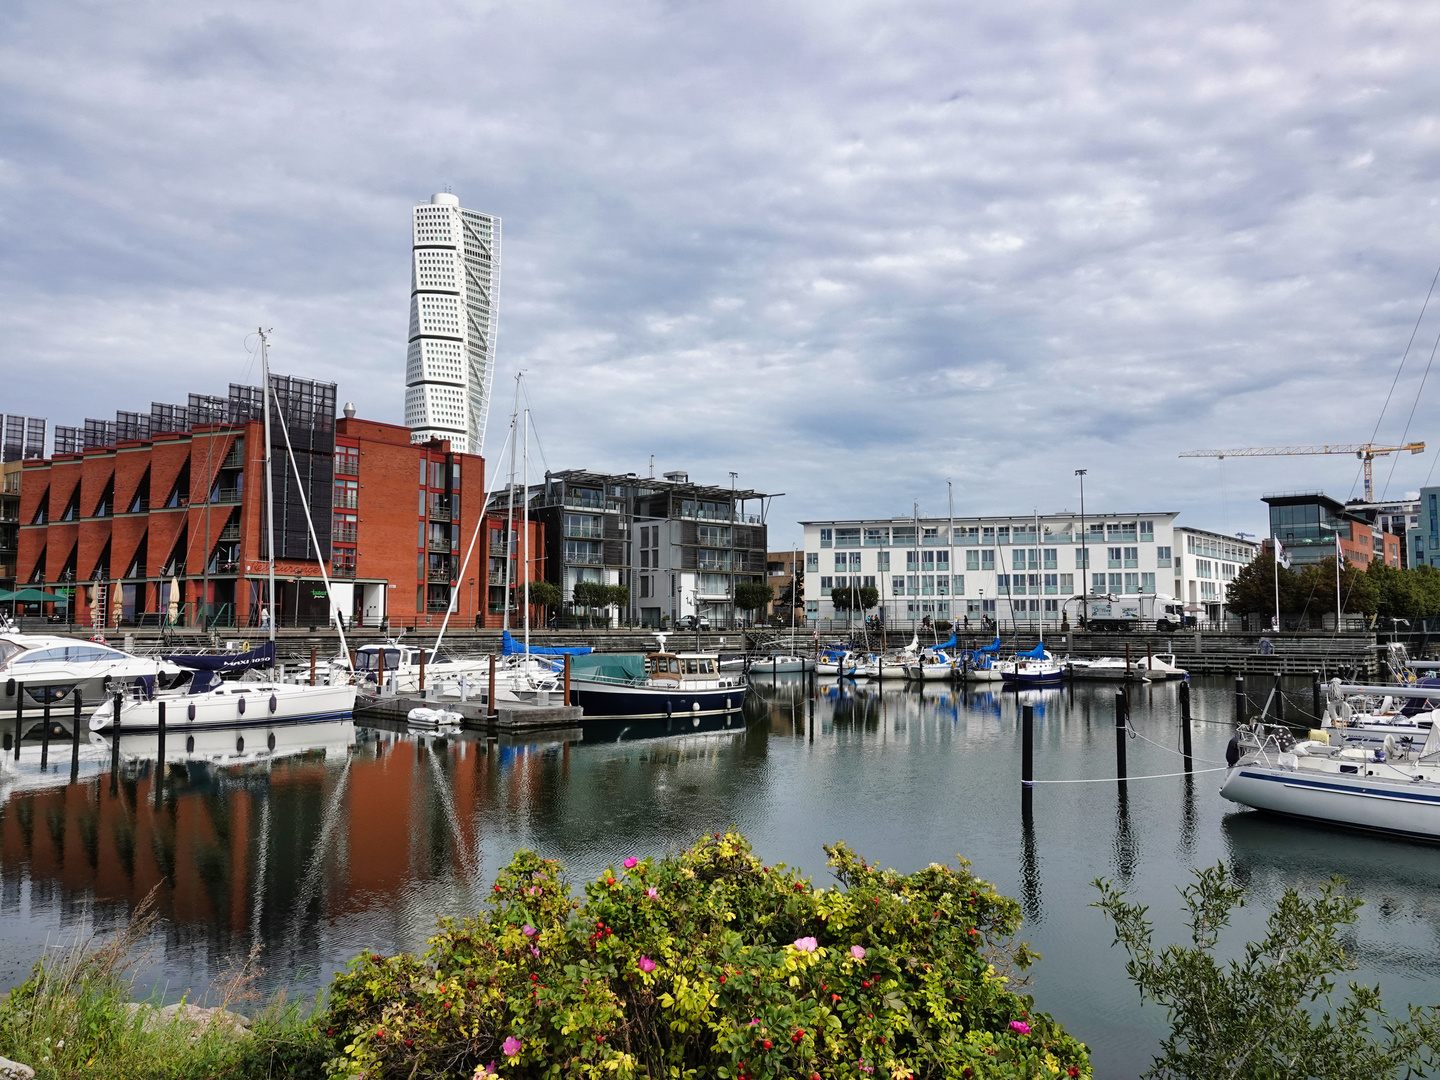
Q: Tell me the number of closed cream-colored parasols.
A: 3